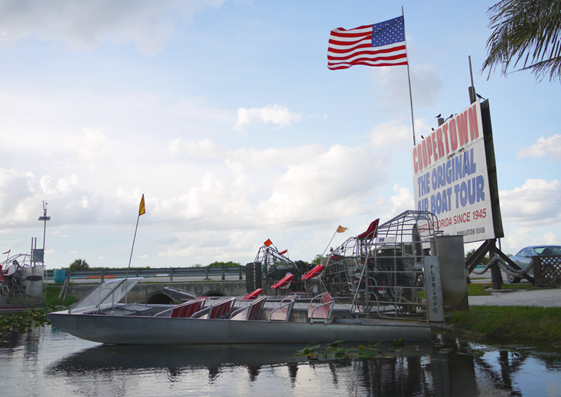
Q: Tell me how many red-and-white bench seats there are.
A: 5